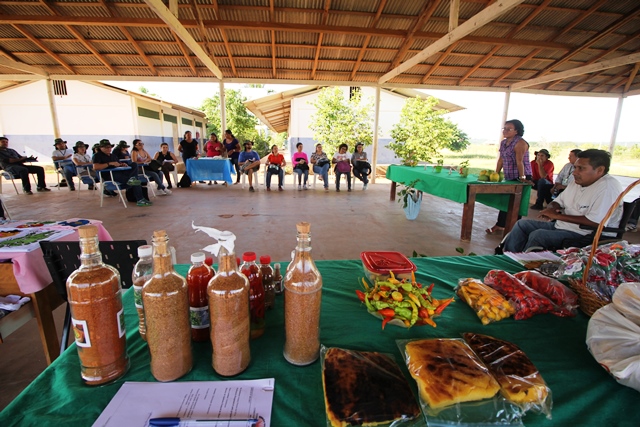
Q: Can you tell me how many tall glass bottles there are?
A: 4